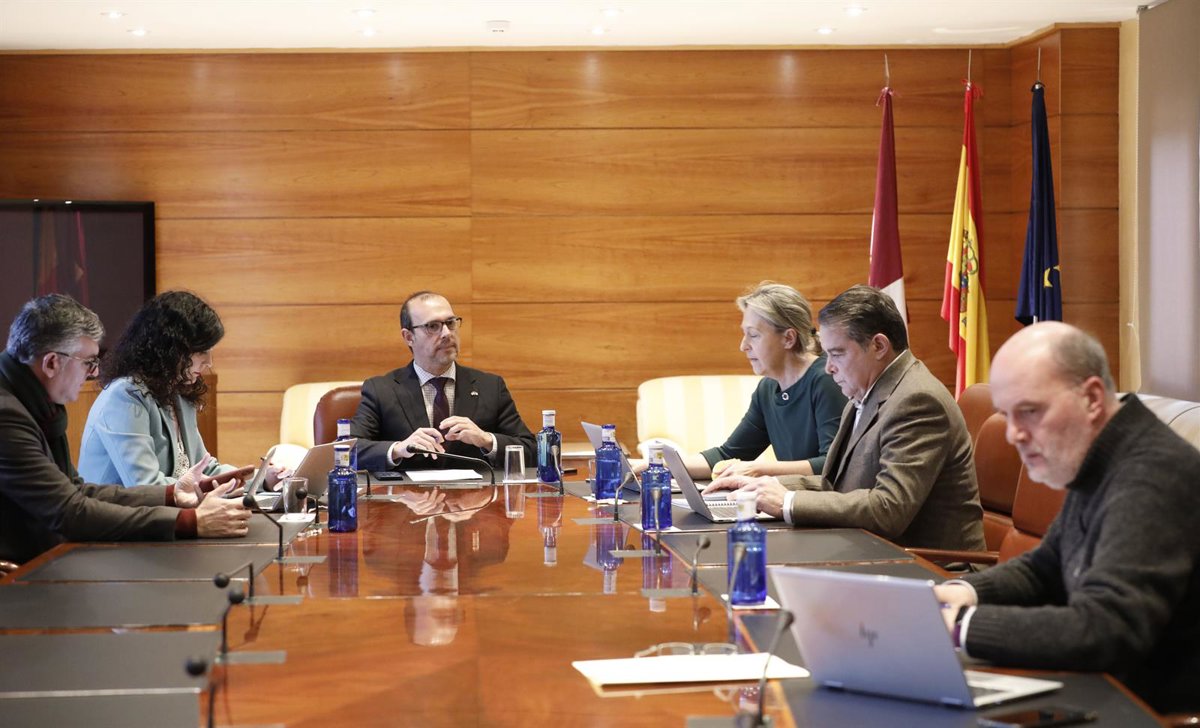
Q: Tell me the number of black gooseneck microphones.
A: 13